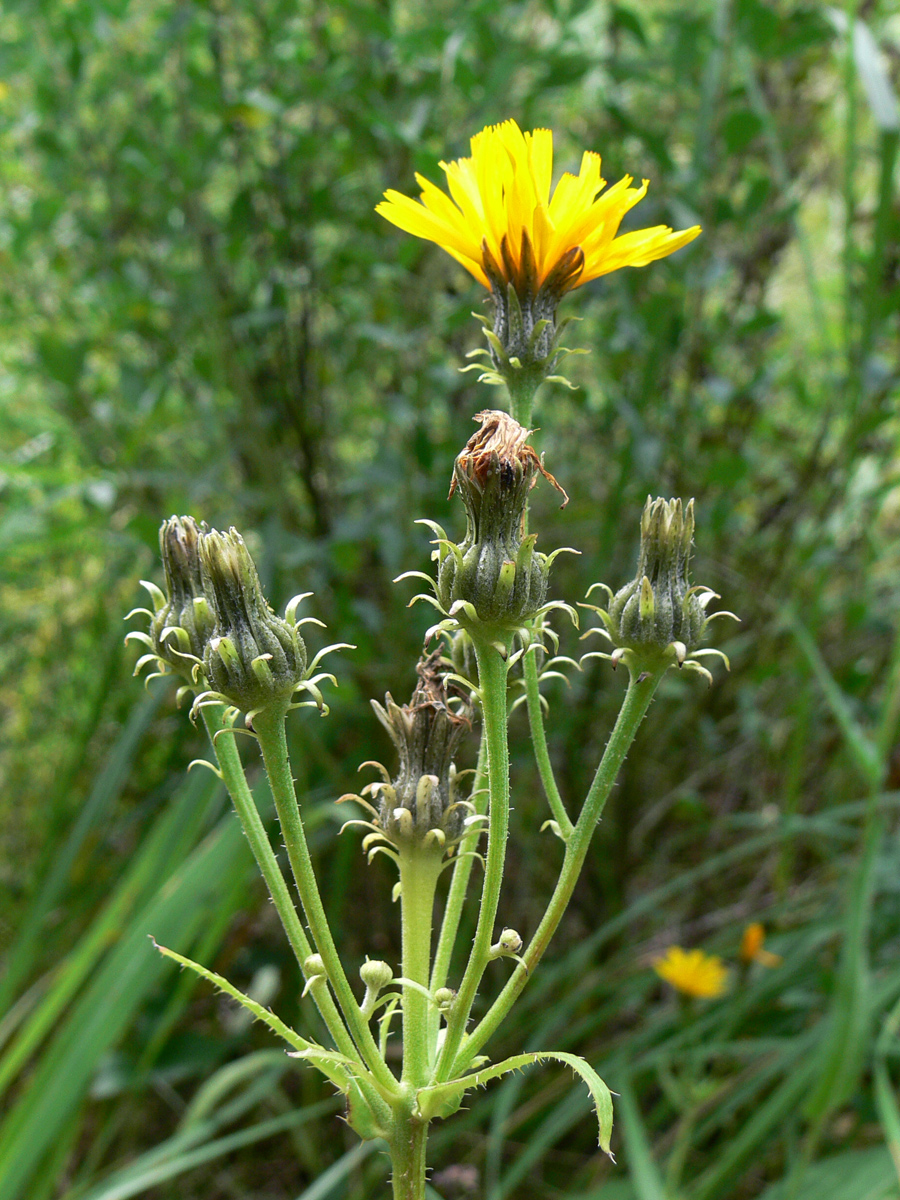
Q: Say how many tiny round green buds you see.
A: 4